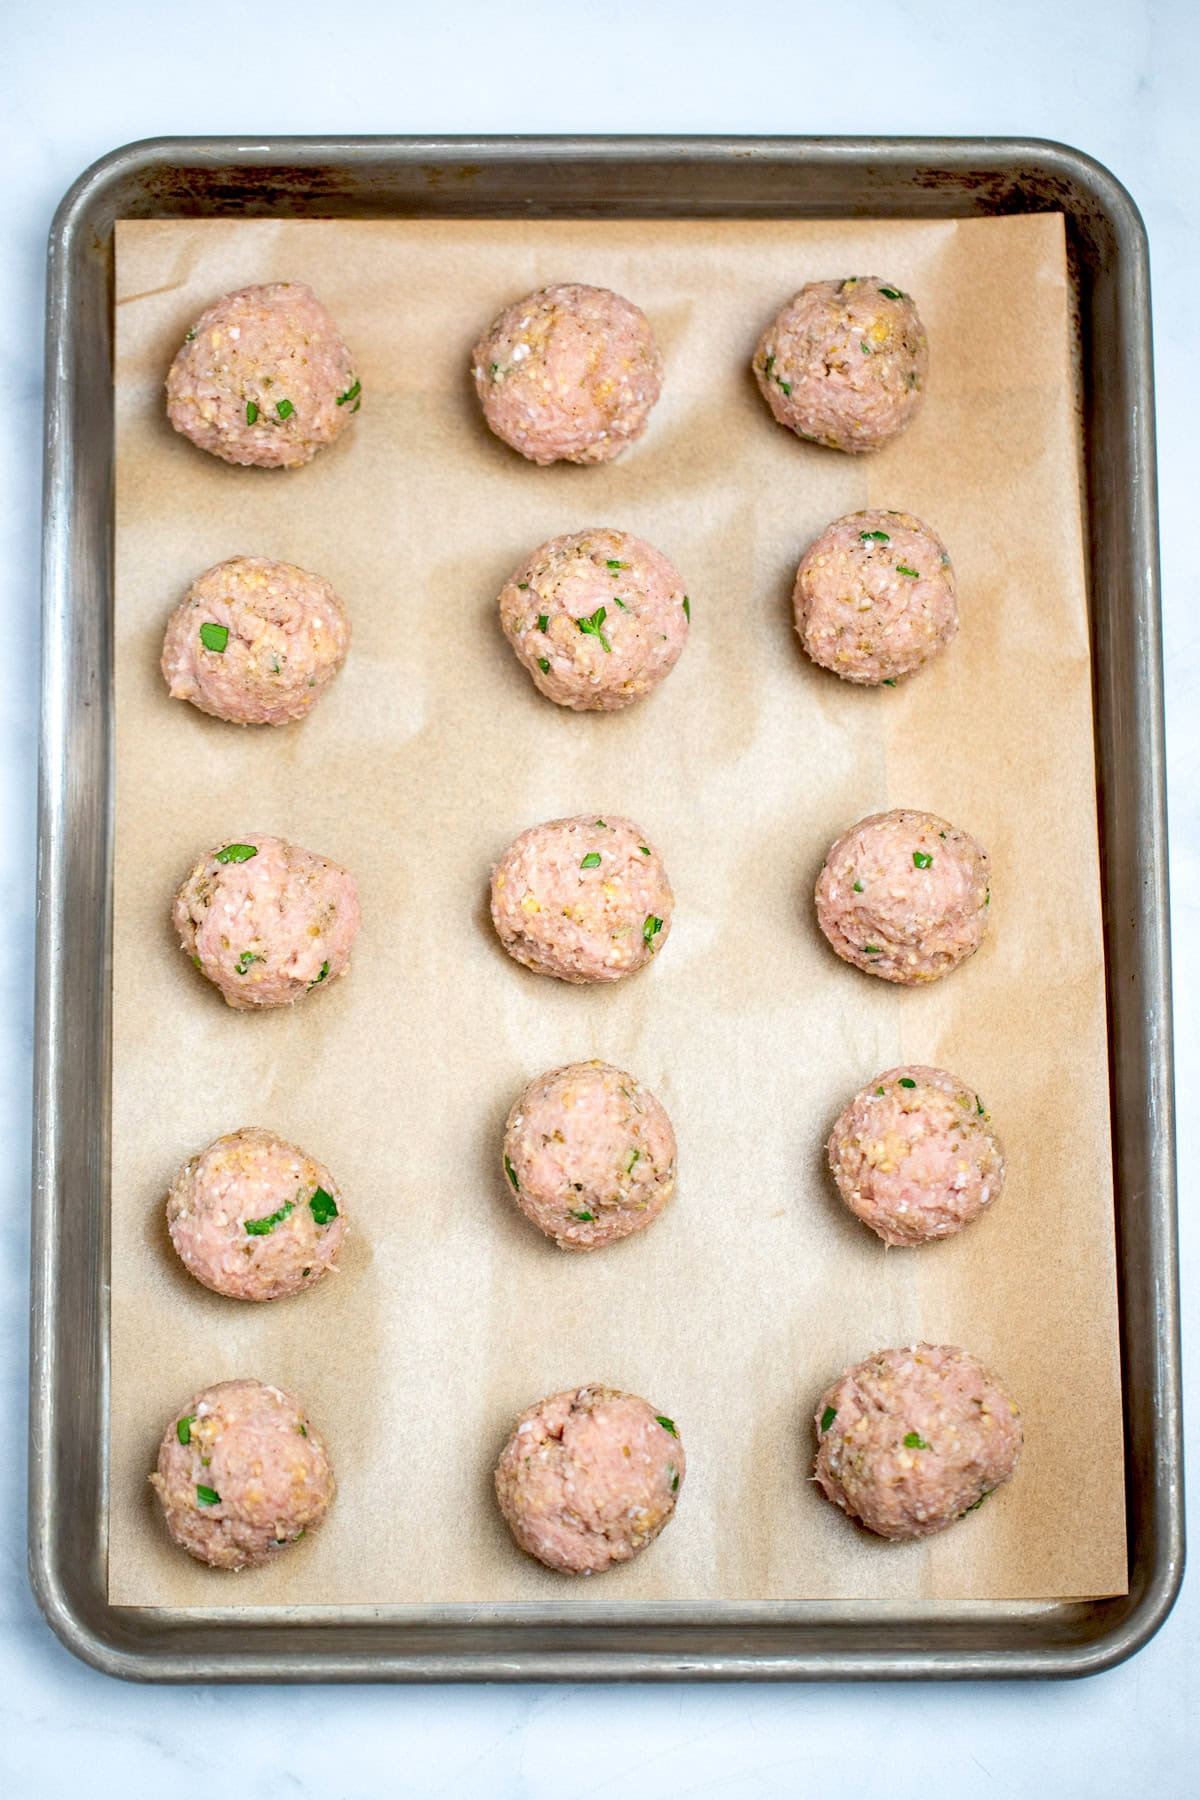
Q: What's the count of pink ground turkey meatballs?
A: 15